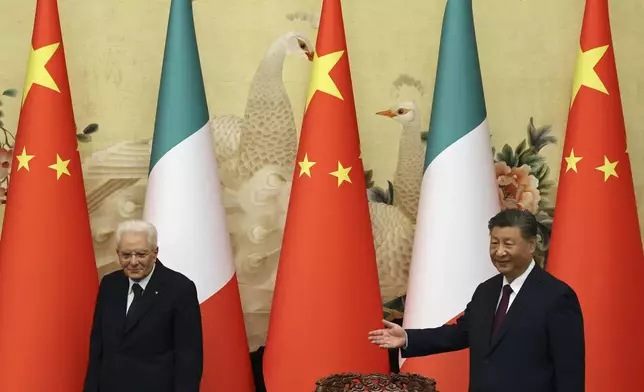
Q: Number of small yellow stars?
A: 6